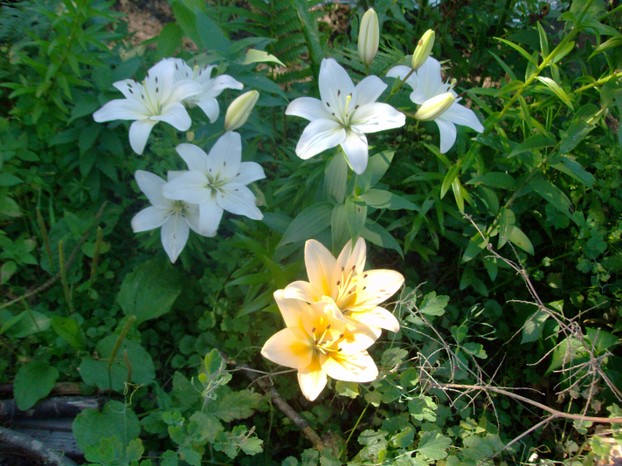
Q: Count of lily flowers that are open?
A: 8